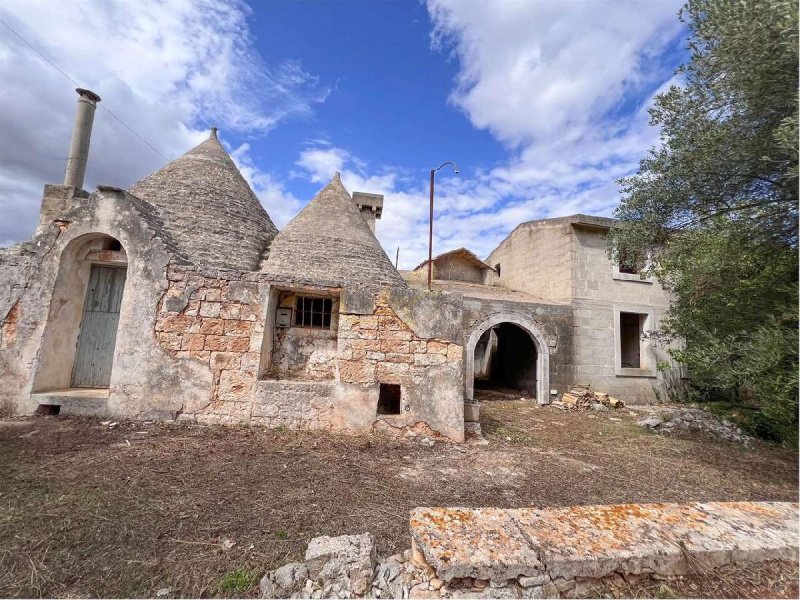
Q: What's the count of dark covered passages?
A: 1